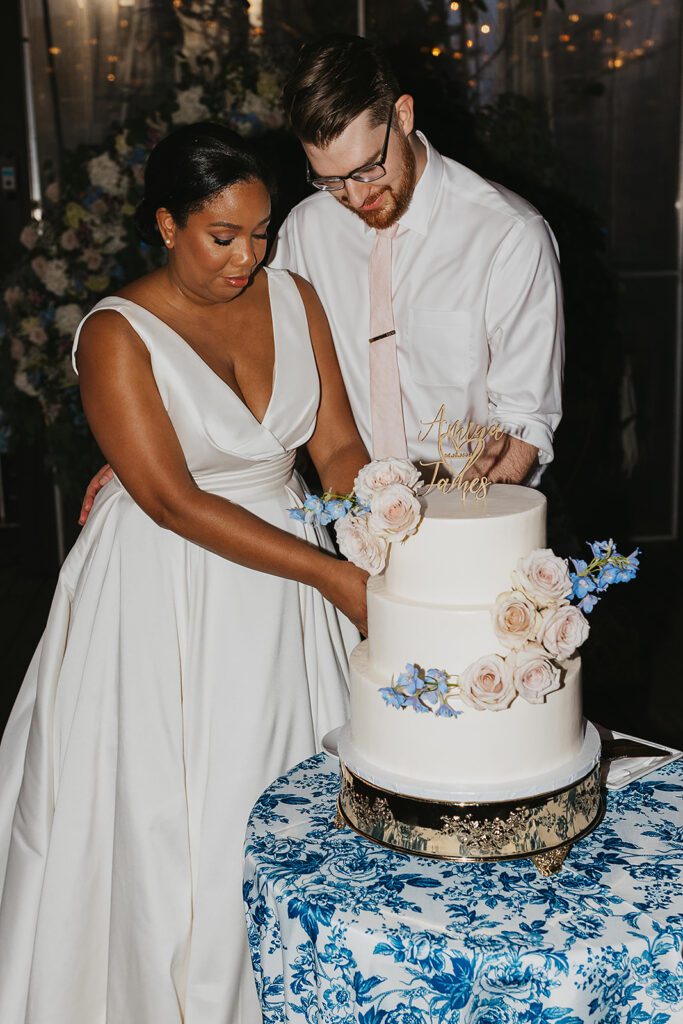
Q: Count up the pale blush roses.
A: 8